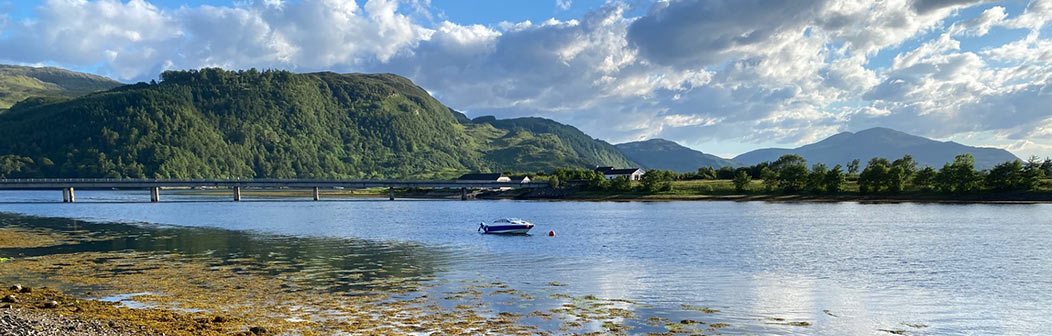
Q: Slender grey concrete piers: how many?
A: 6